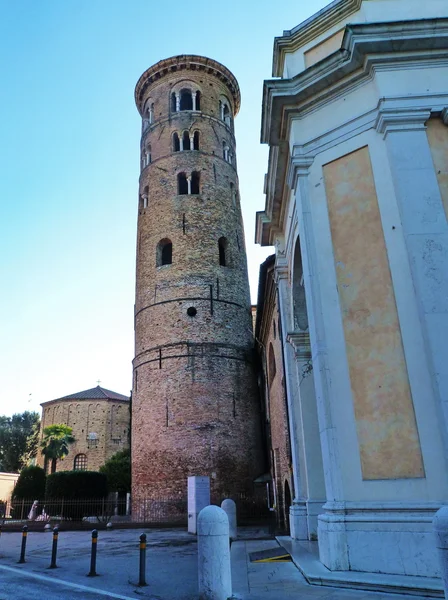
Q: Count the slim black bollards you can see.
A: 4